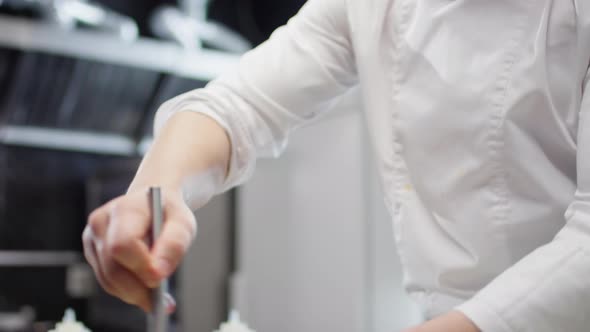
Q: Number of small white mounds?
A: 2